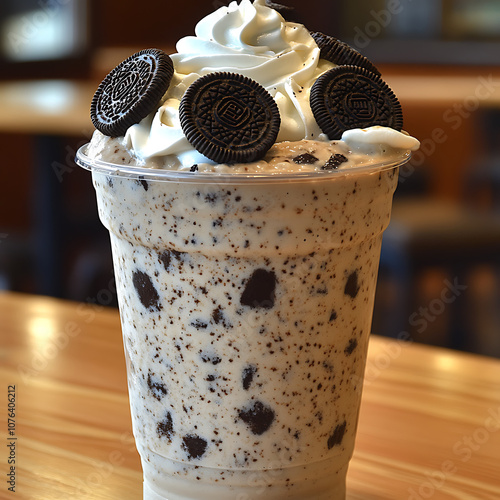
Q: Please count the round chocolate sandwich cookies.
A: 4